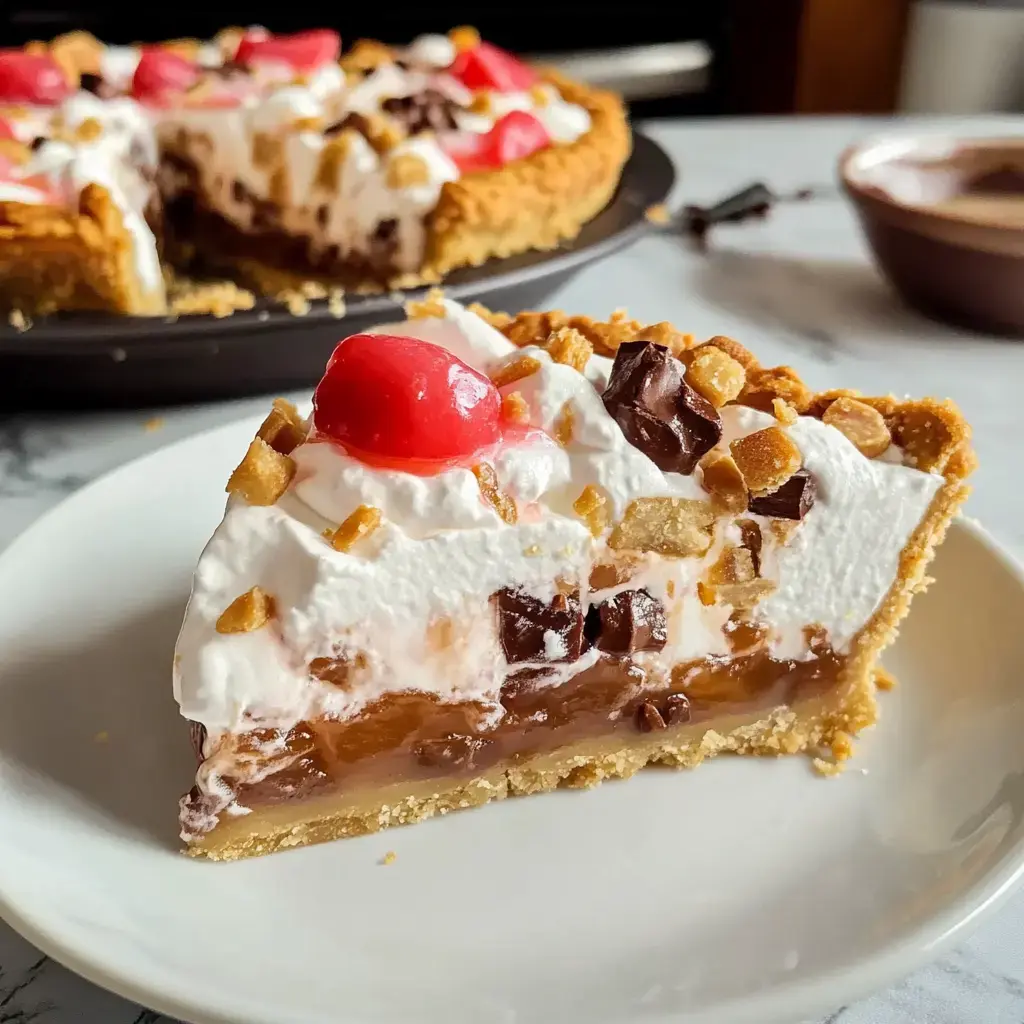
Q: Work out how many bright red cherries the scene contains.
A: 6